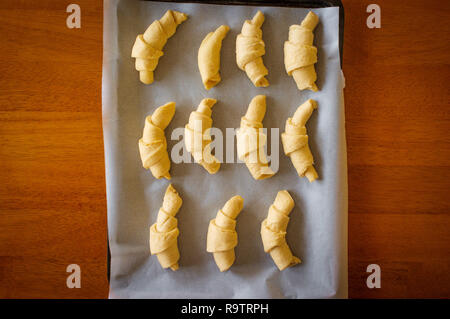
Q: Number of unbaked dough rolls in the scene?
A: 11